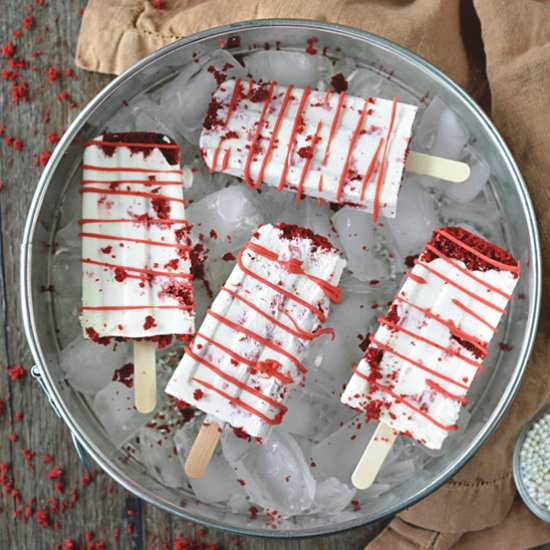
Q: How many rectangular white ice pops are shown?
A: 4